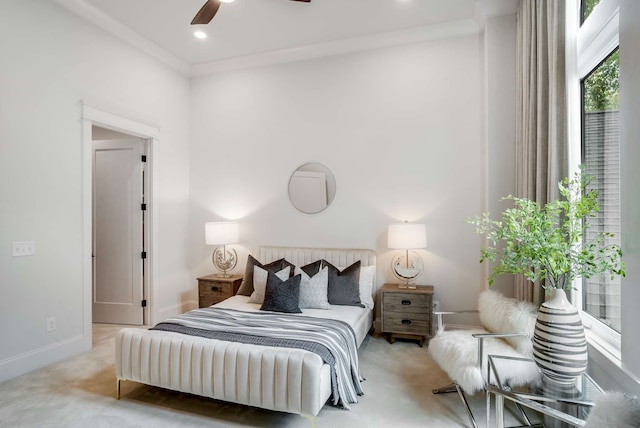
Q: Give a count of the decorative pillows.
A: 6